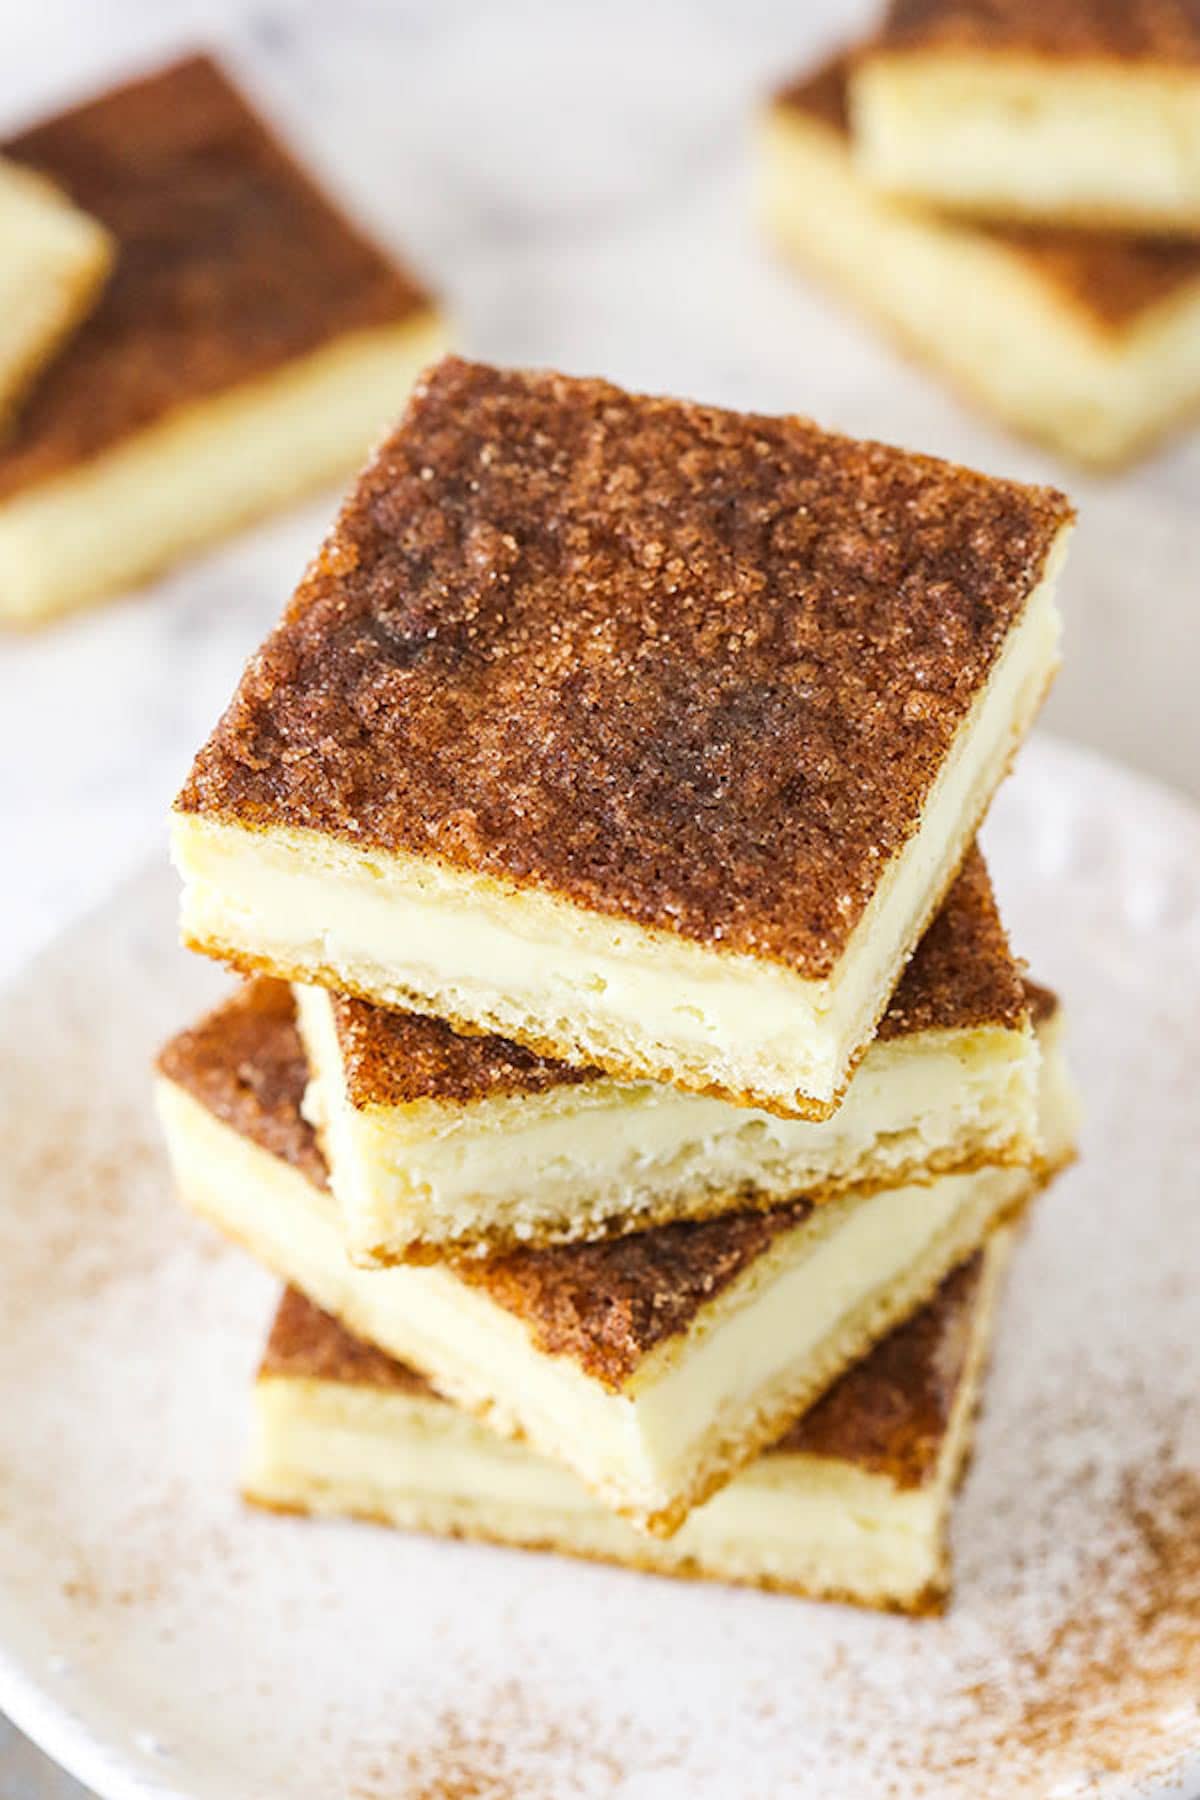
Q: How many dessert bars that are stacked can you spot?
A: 4